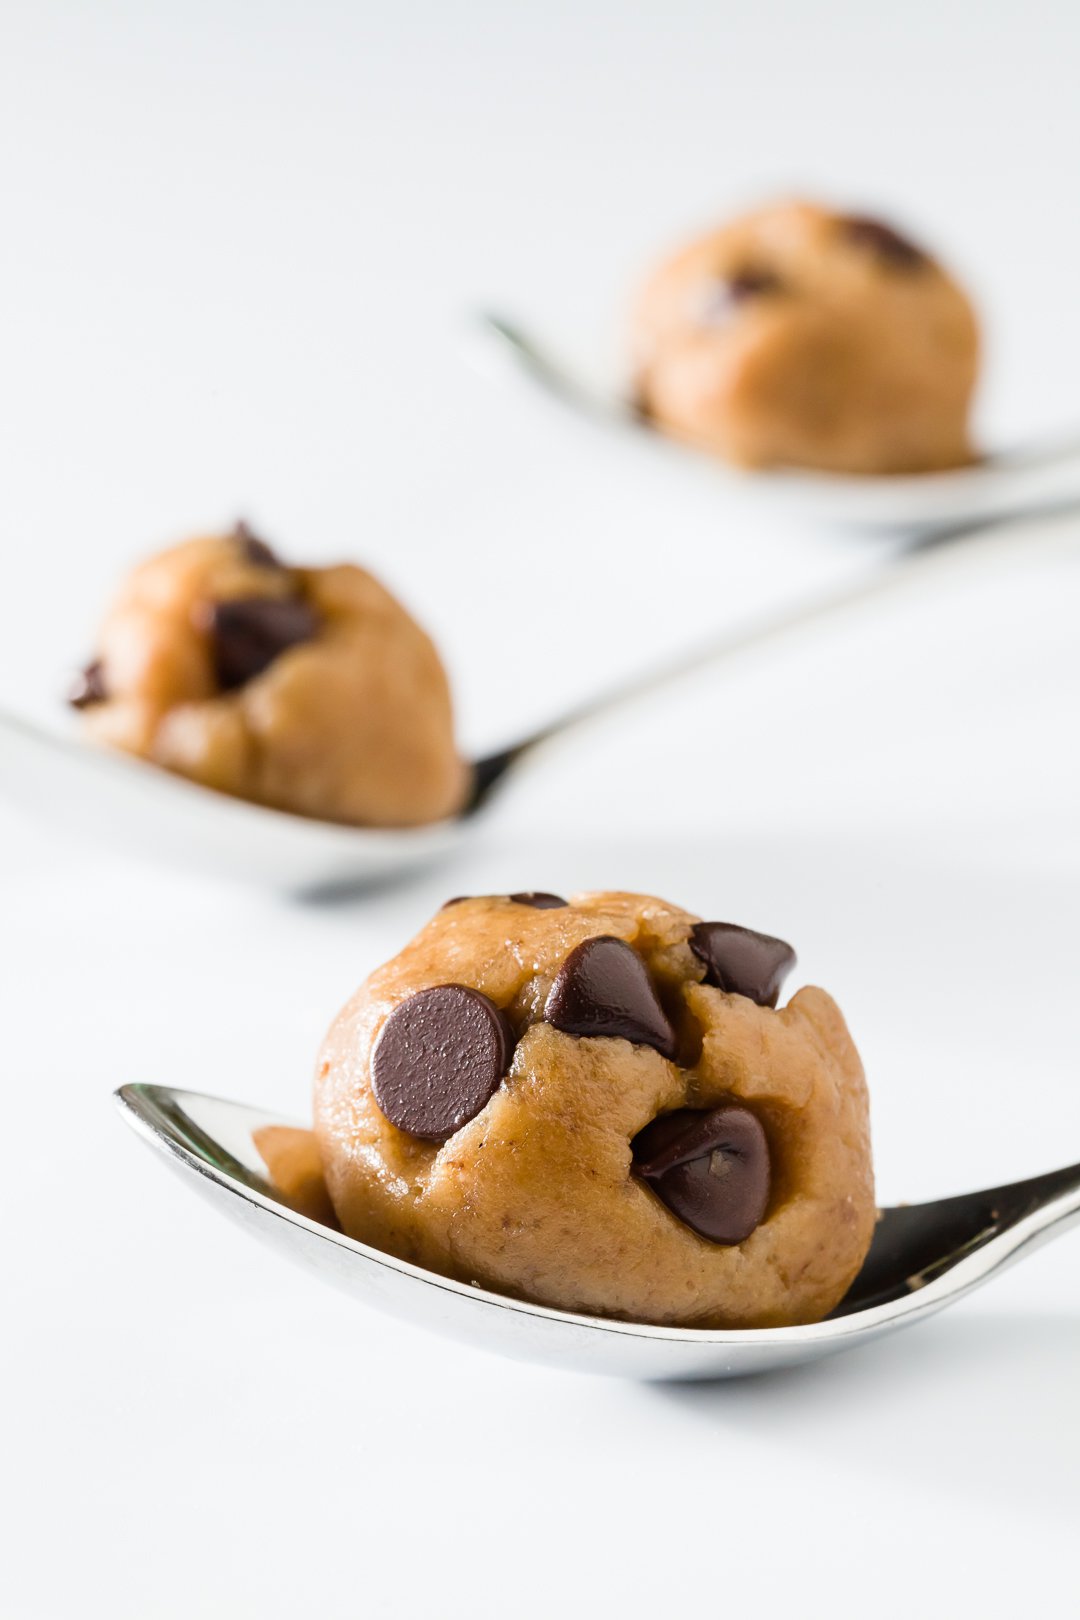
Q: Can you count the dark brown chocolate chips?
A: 11